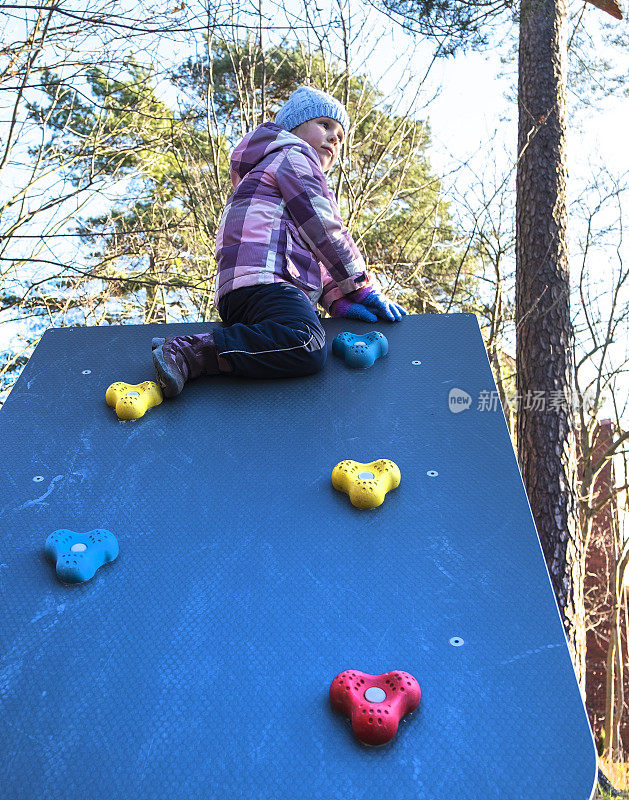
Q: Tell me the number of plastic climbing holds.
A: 5